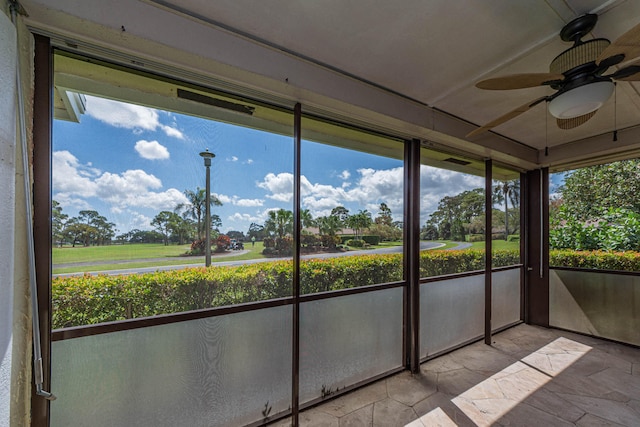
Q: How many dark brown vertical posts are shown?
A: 5